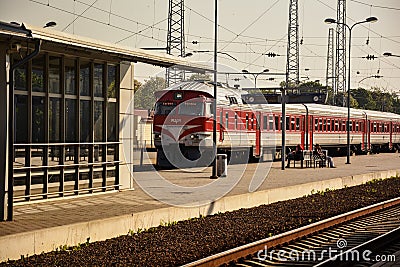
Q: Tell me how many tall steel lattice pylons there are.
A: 4